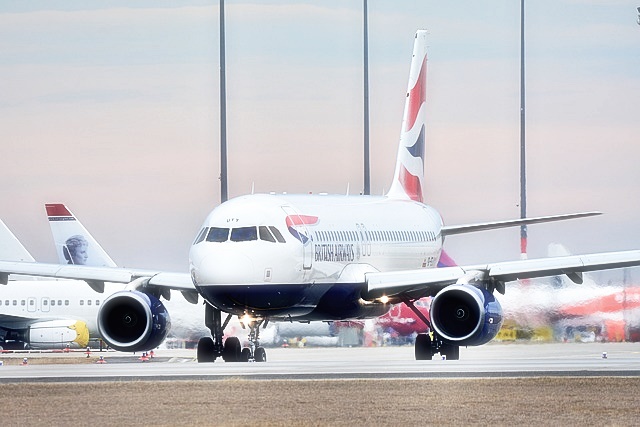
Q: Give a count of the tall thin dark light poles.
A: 3